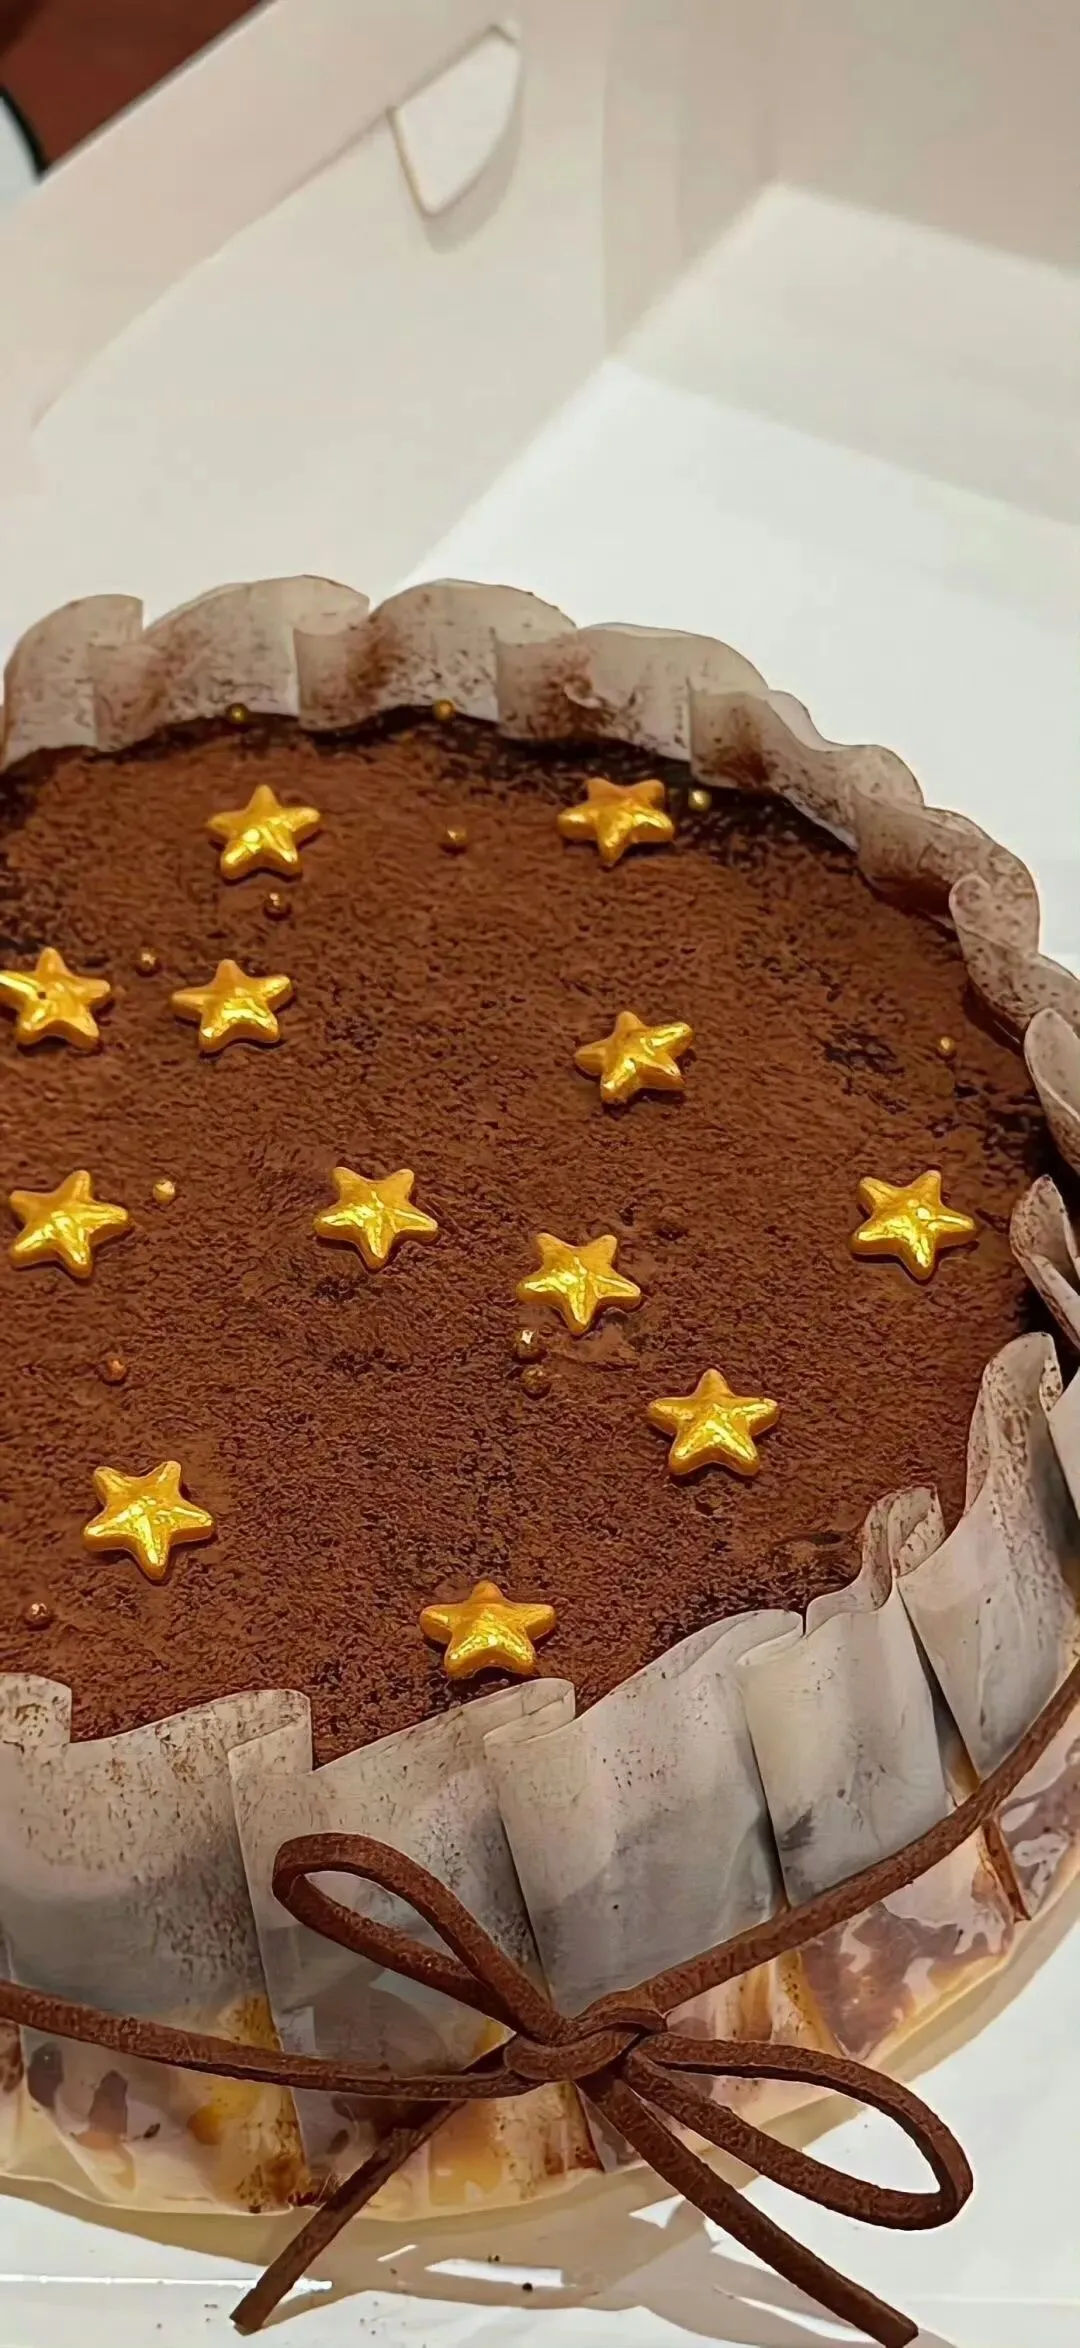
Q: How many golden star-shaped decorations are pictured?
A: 12